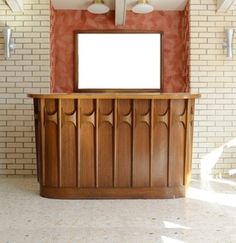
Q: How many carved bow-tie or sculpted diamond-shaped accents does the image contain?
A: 8